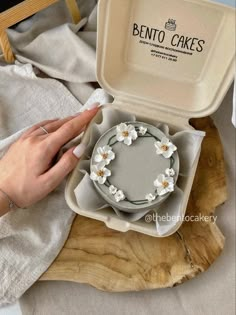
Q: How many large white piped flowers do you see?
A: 5